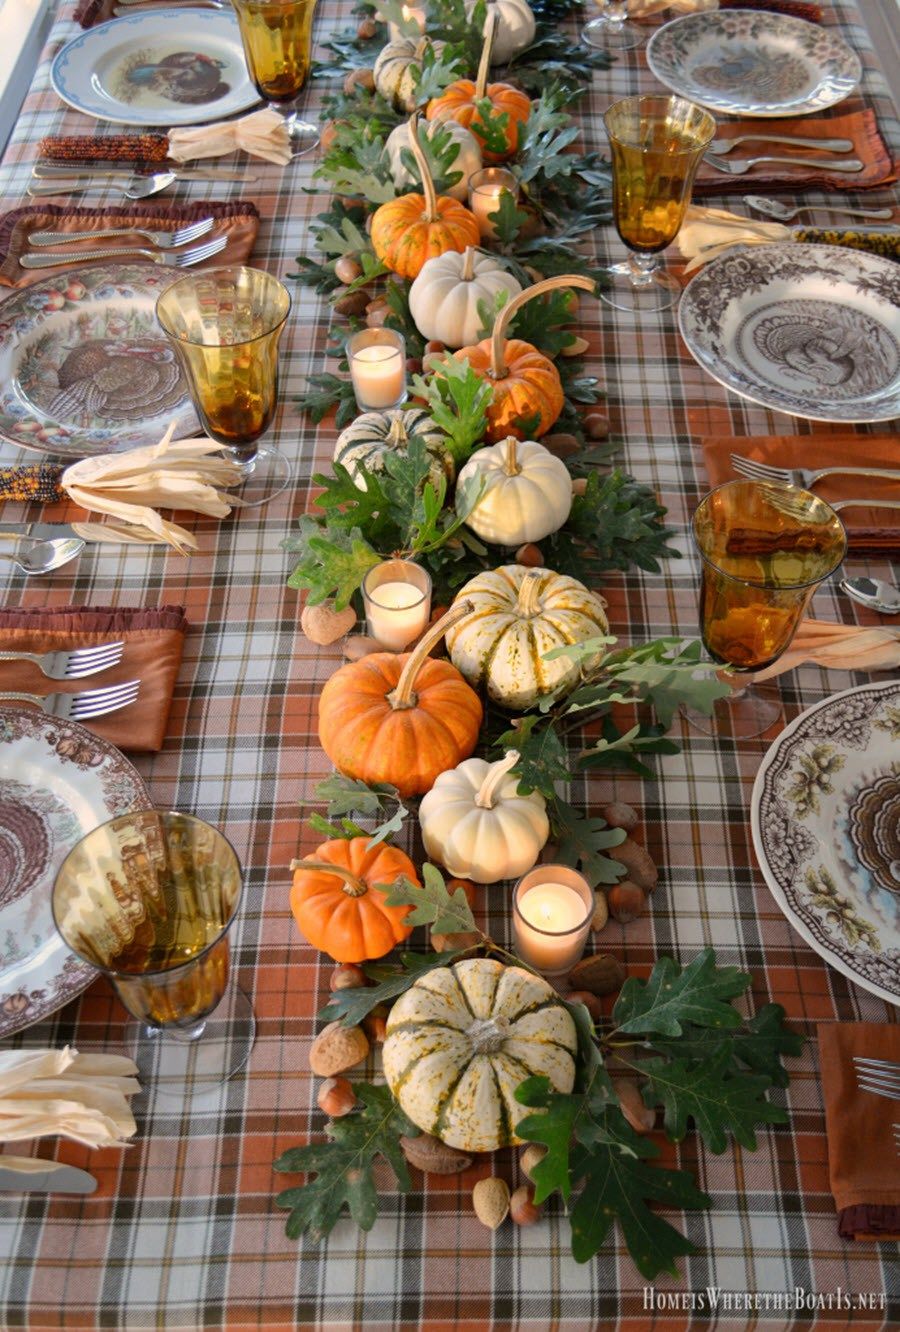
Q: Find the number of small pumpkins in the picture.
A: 14